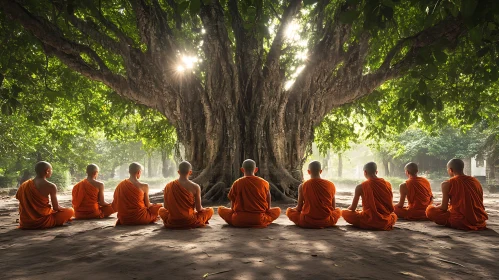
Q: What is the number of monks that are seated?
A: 9